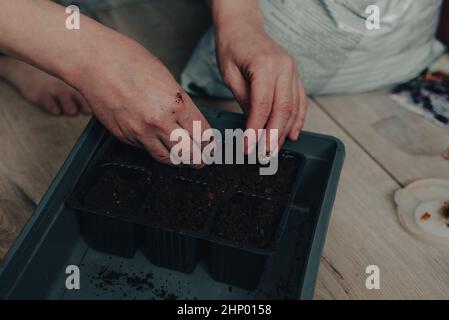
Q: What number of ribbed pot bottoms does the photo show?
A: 3